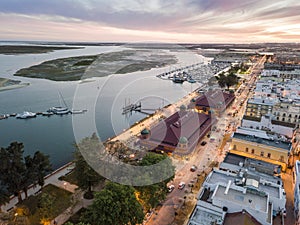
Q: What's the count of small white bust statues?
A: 0